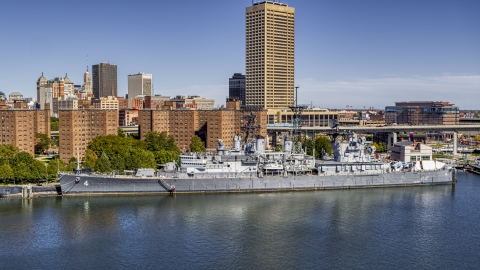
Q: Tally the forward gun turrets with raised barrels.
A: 2